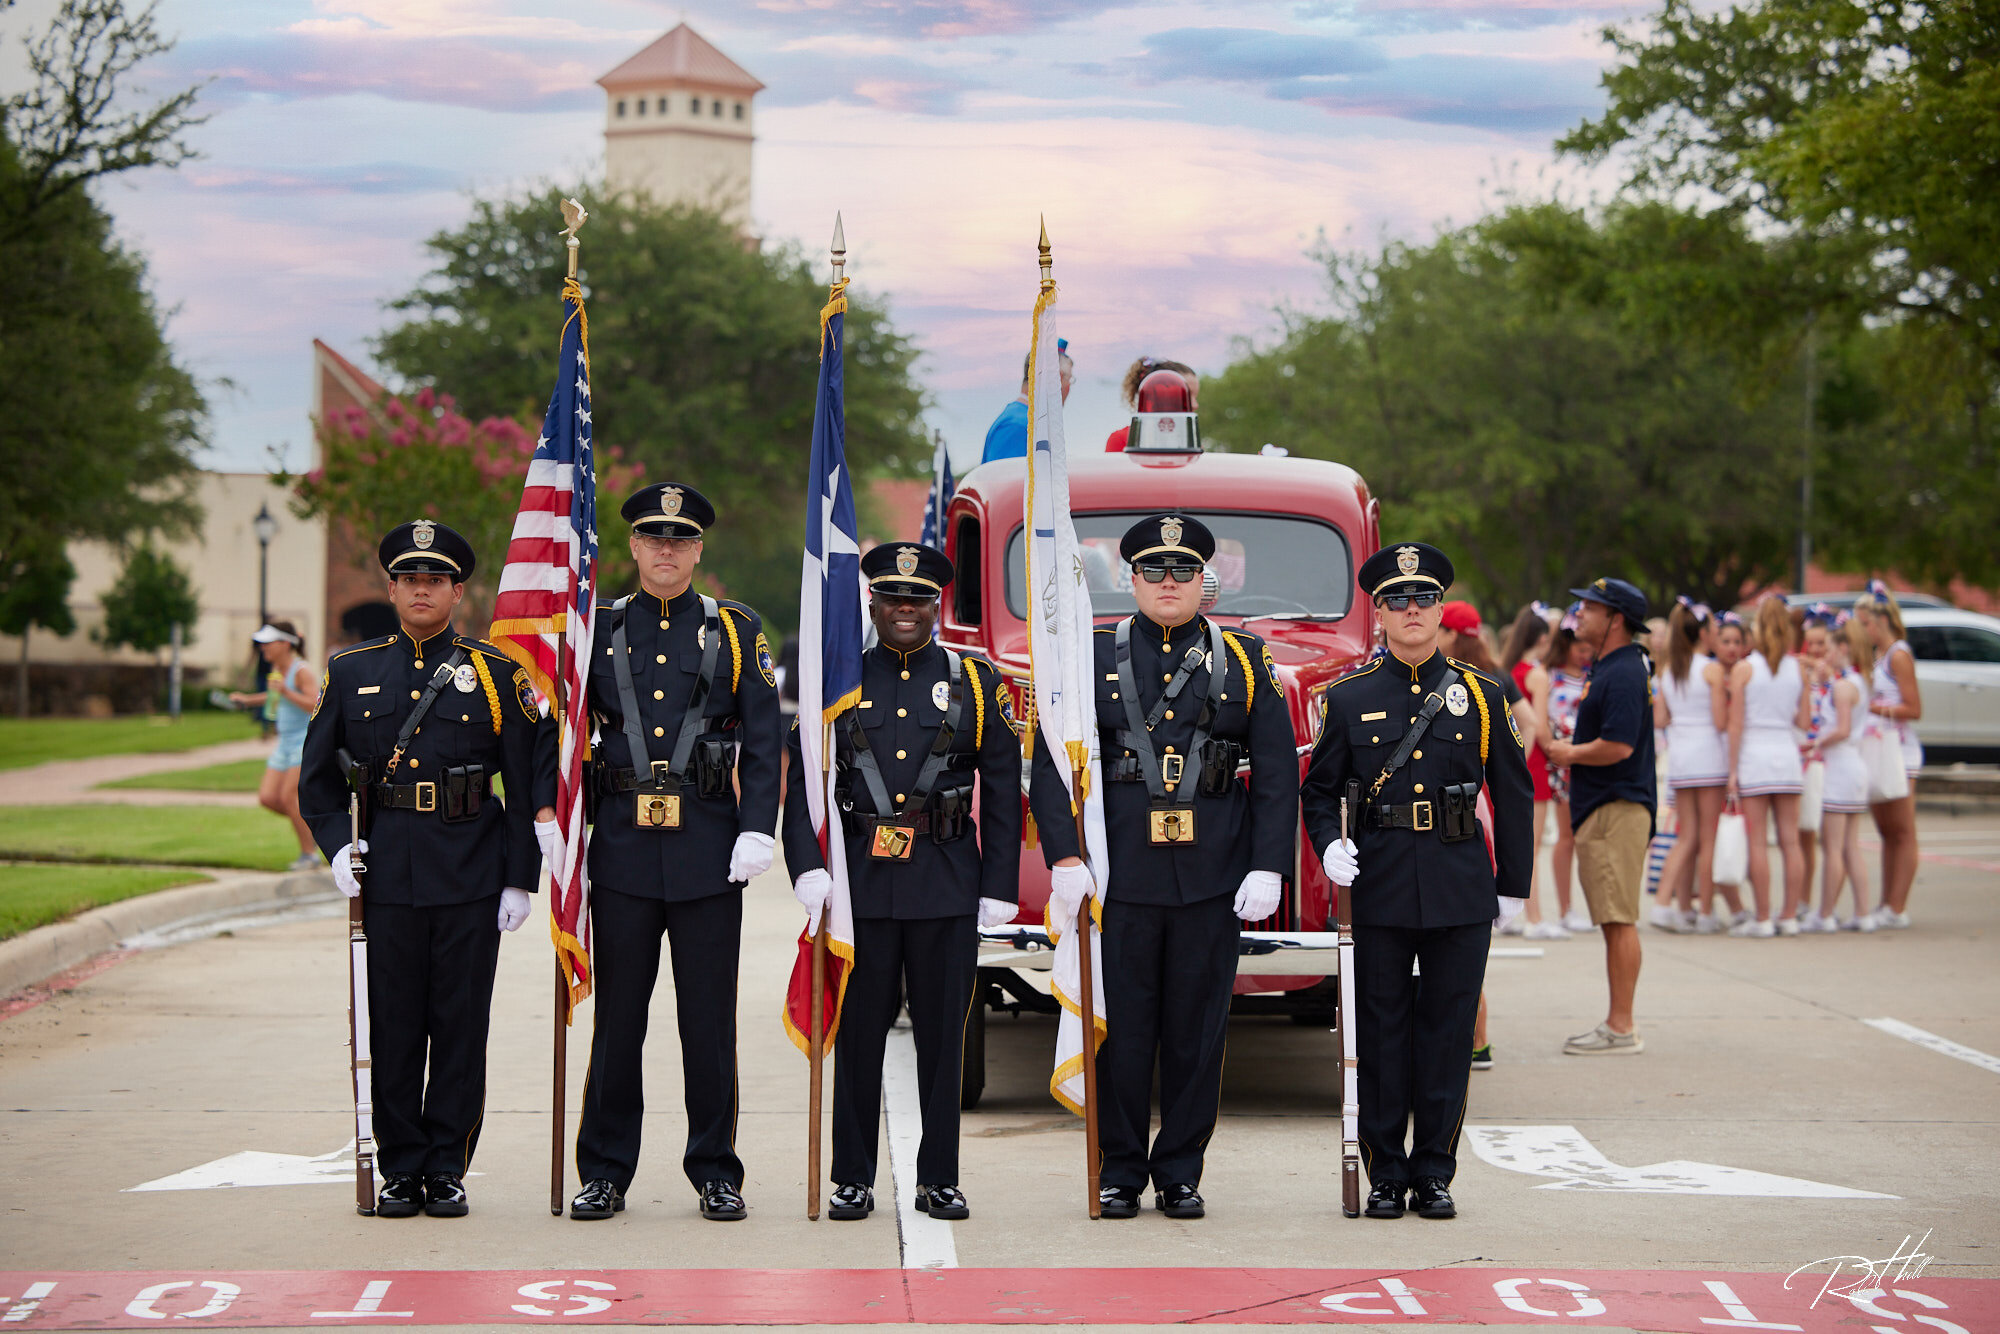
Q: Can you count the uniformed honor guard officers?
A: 5